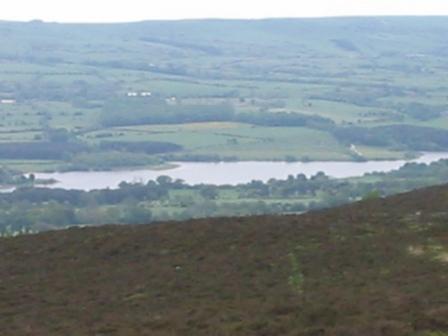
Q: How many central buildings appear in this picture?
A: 2